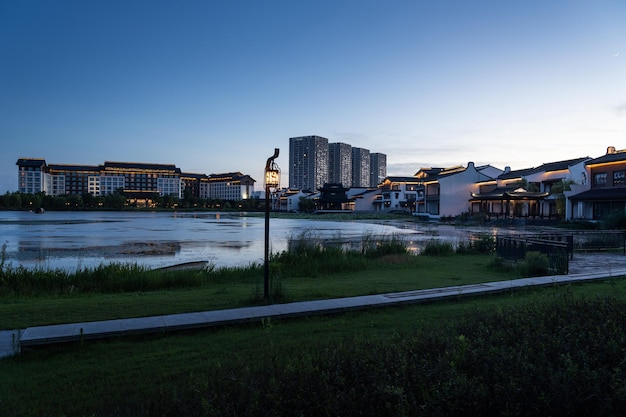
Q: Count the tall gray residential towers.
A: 4